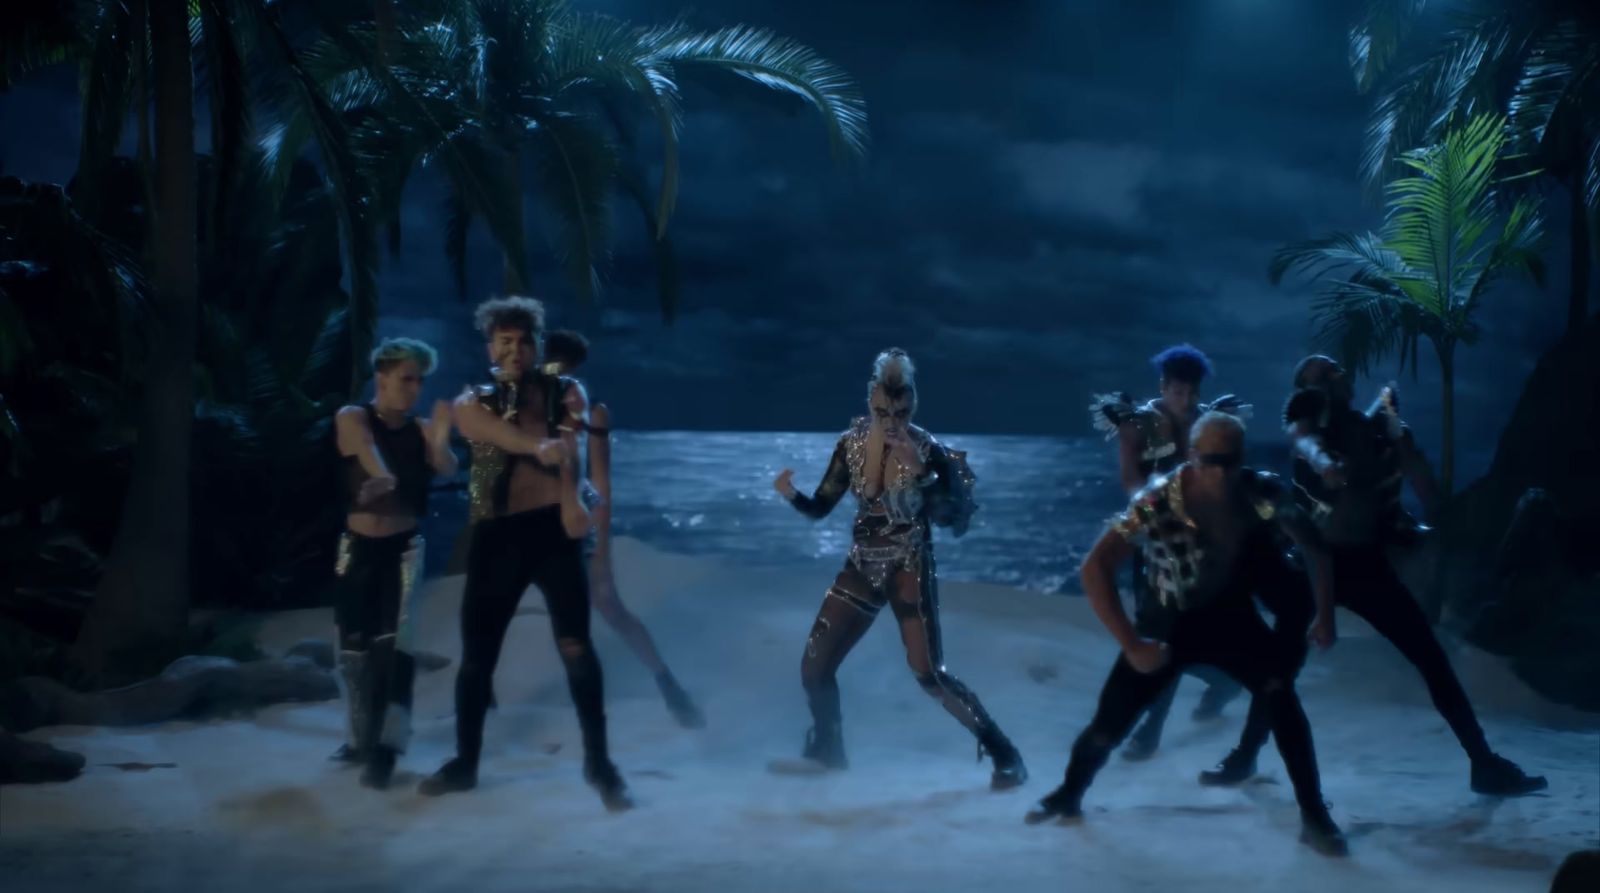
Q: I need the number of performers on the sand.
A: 7